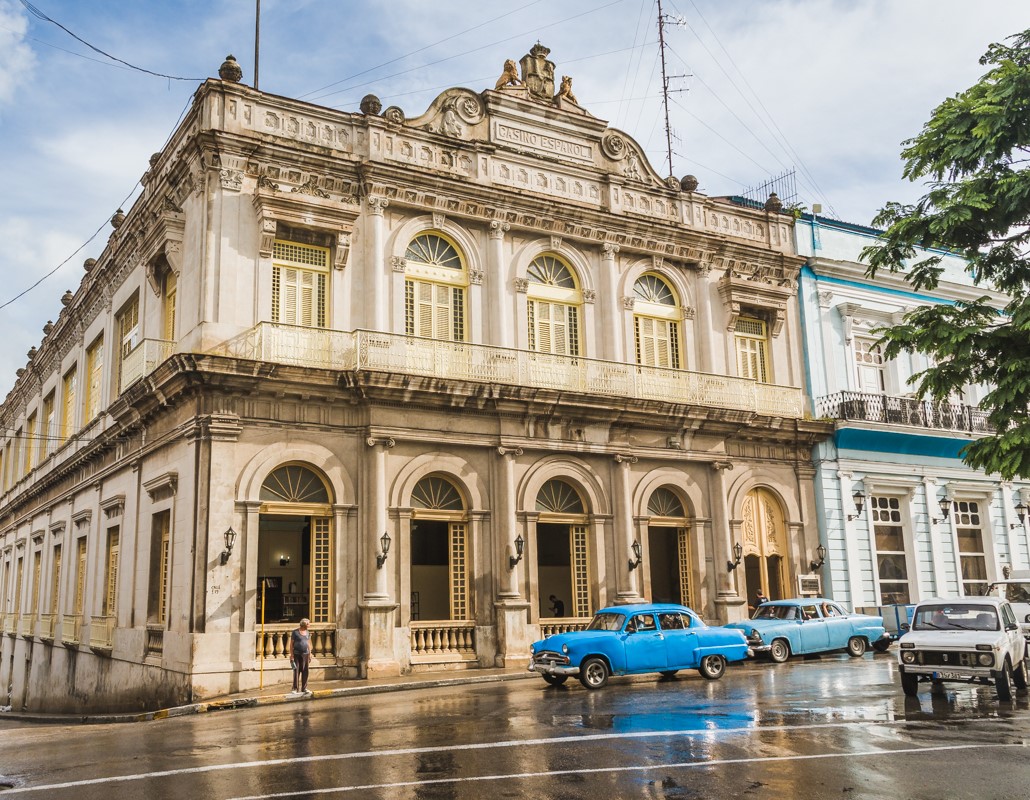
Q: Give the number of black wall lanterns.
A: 9